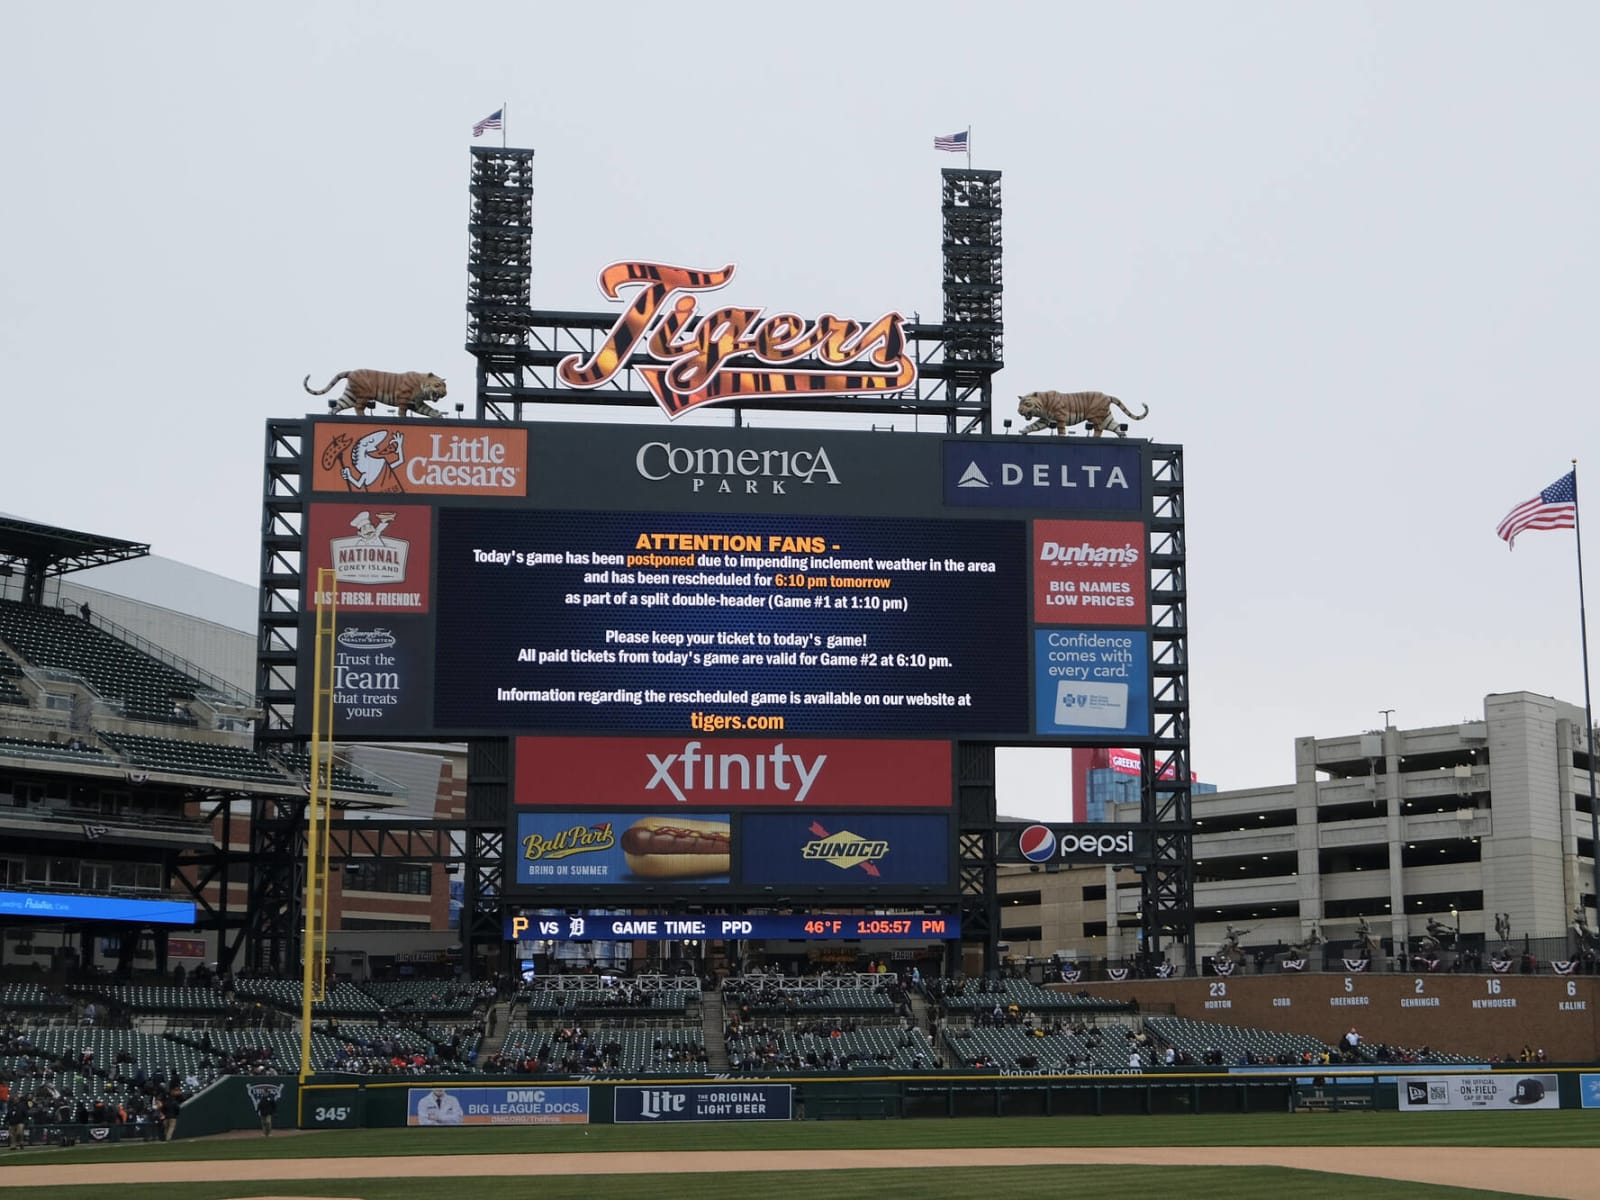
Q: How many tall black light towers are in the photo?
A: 2